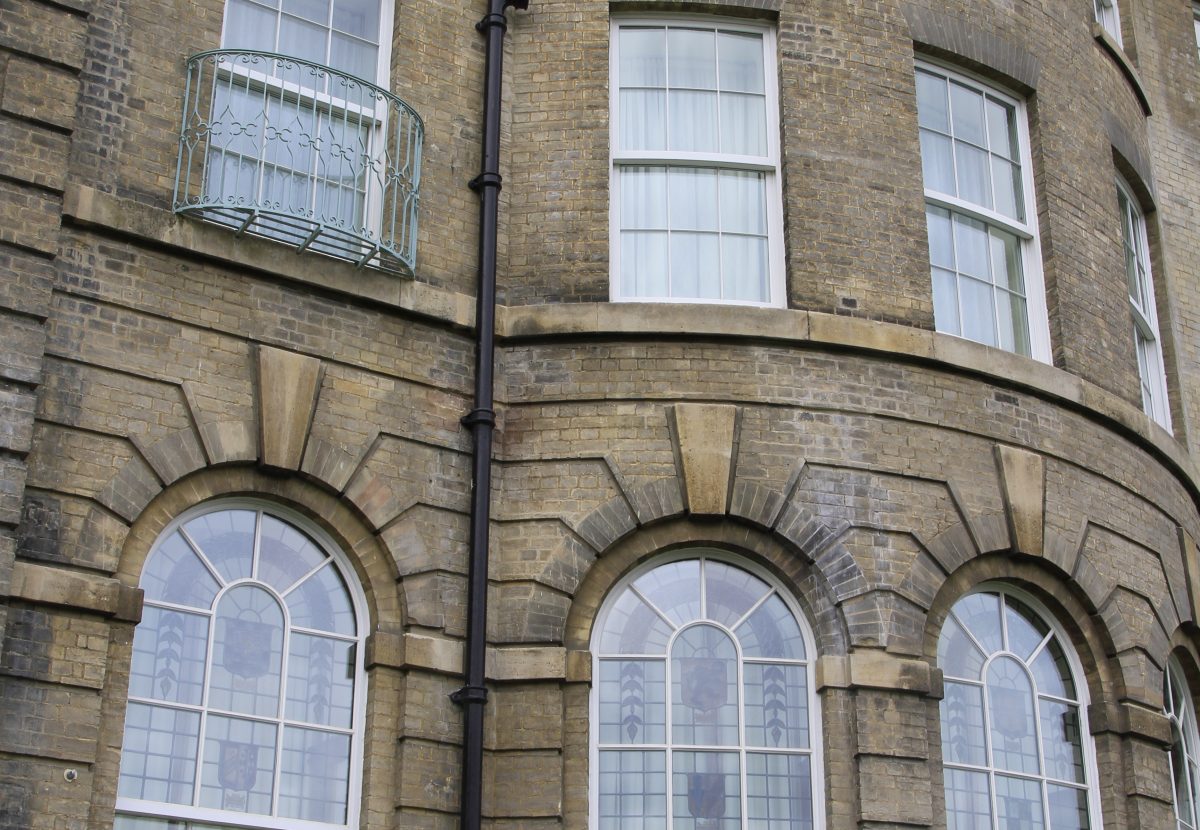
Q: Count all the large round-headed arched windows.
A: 4